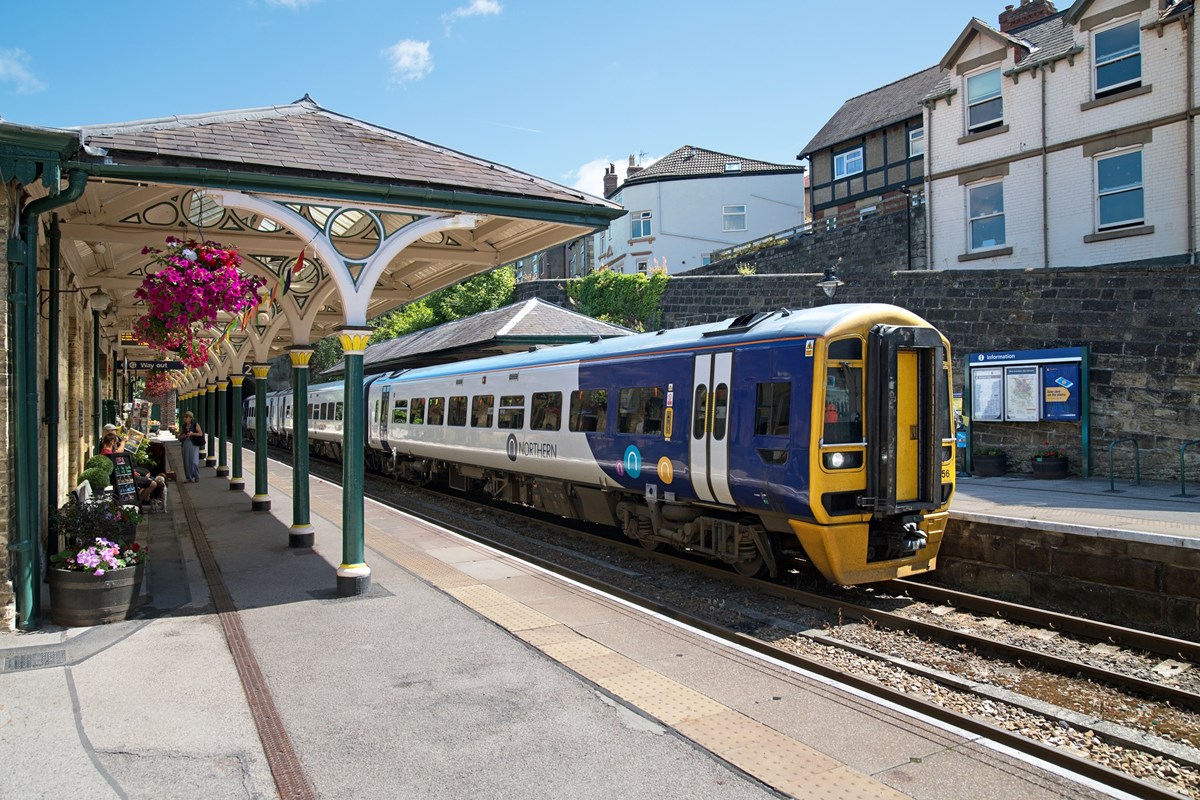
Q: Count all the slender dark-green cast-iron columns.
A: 11